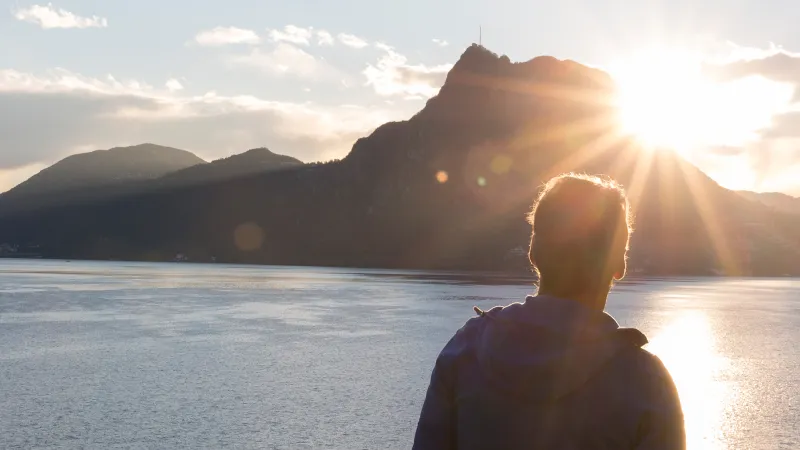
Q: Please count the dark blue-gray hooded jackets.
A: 1